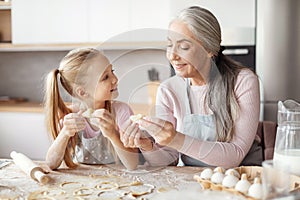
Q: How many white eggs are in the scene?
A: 7